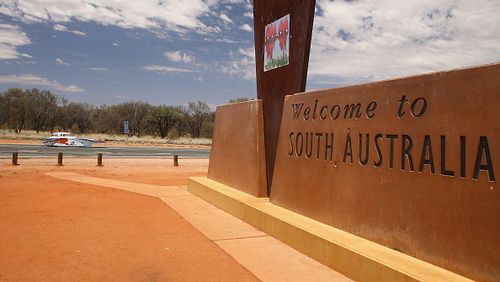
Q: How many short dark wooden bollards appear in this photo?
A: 4